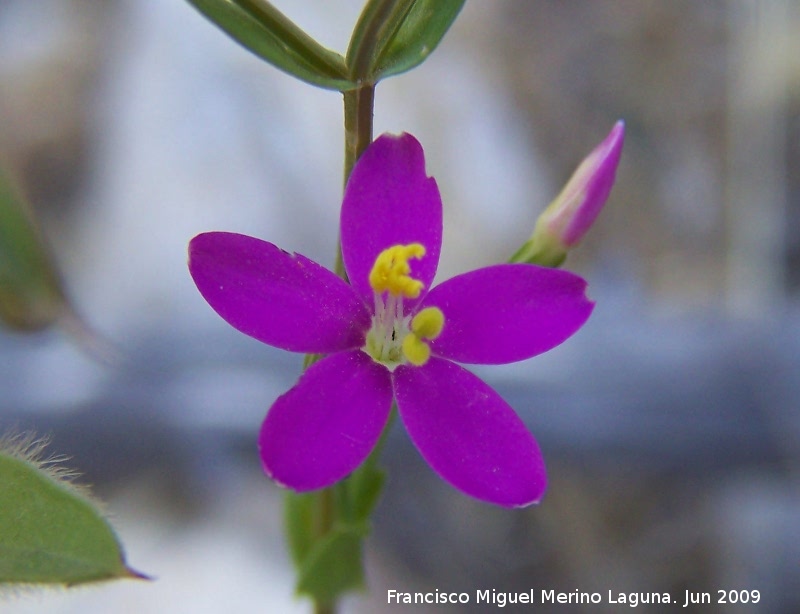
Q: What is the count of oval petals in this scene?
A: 5